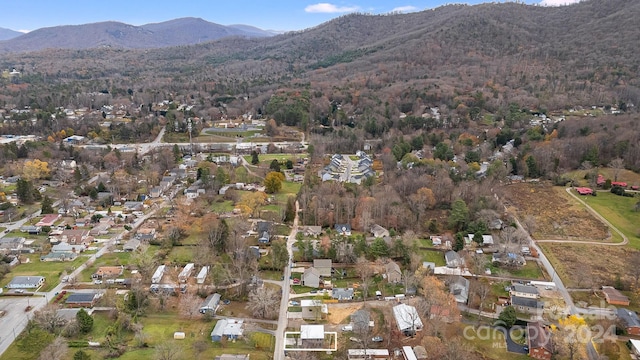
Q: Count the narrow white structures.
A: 3